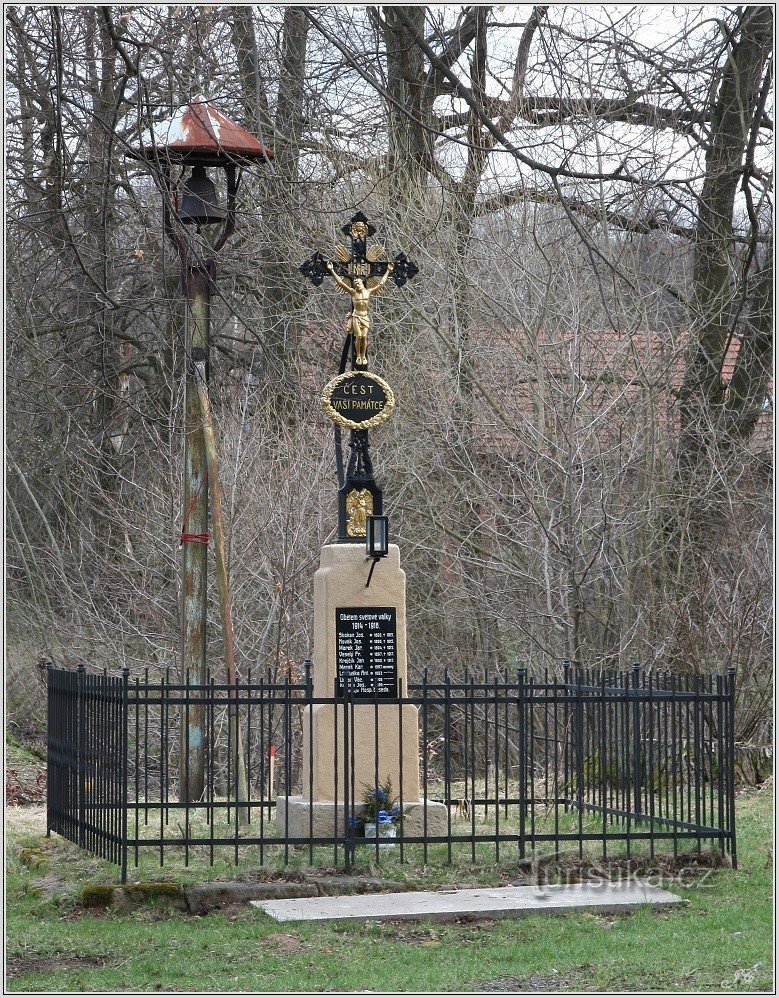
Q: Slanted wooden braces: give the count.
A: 1